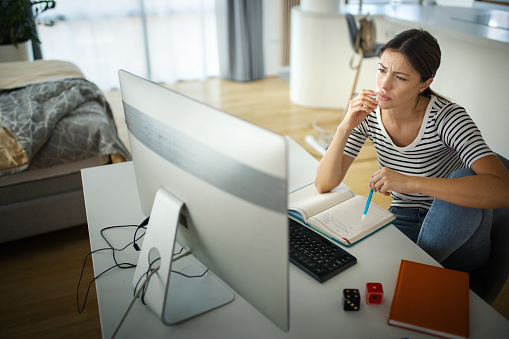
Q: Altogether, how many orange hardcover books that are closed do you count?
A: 1